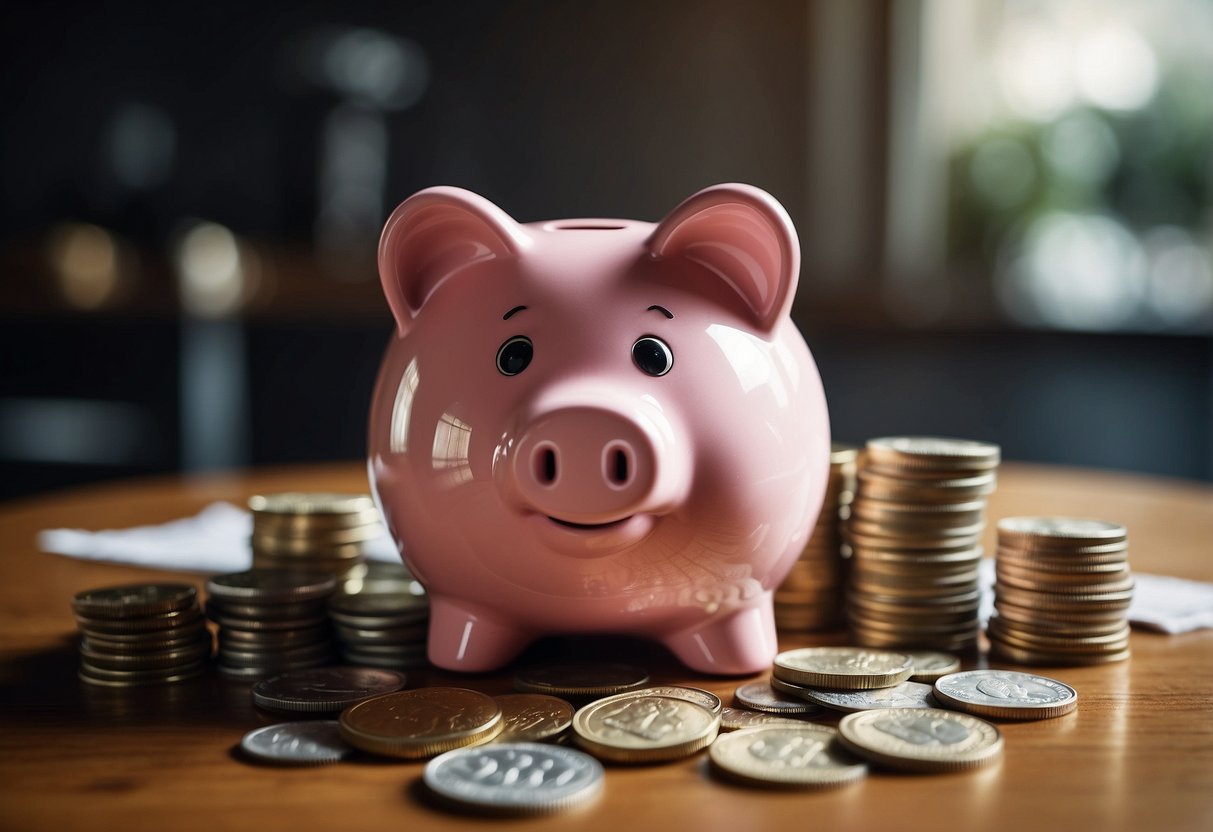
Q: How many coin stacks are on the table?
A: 7